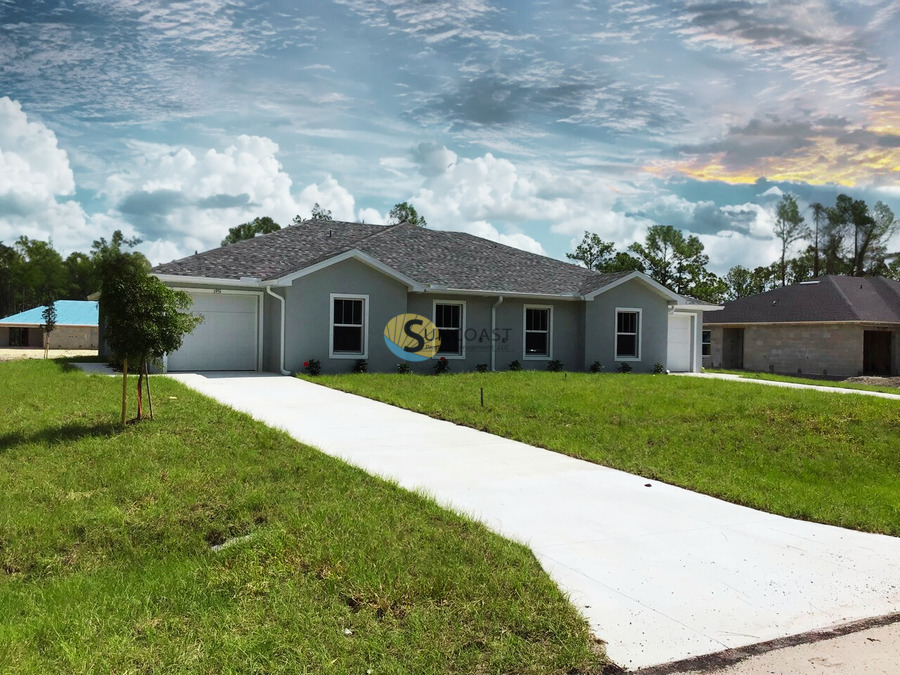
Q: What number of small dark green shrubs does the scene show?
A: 10